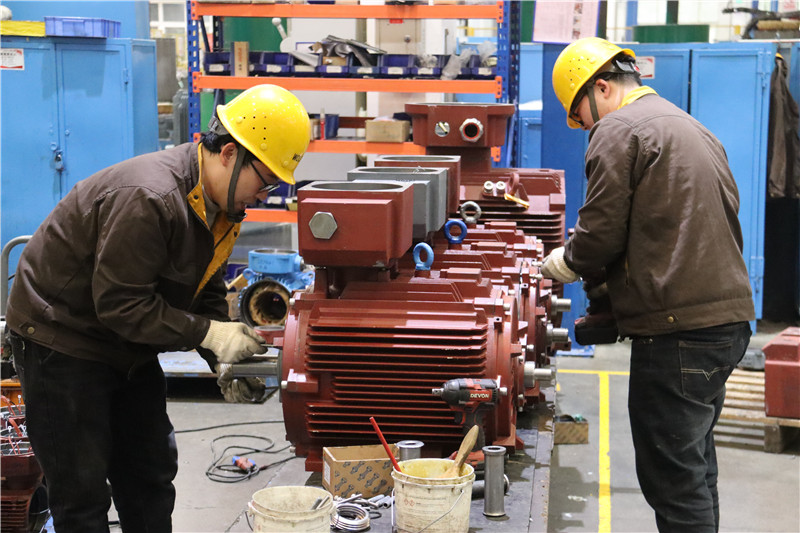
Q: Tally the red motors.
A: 4